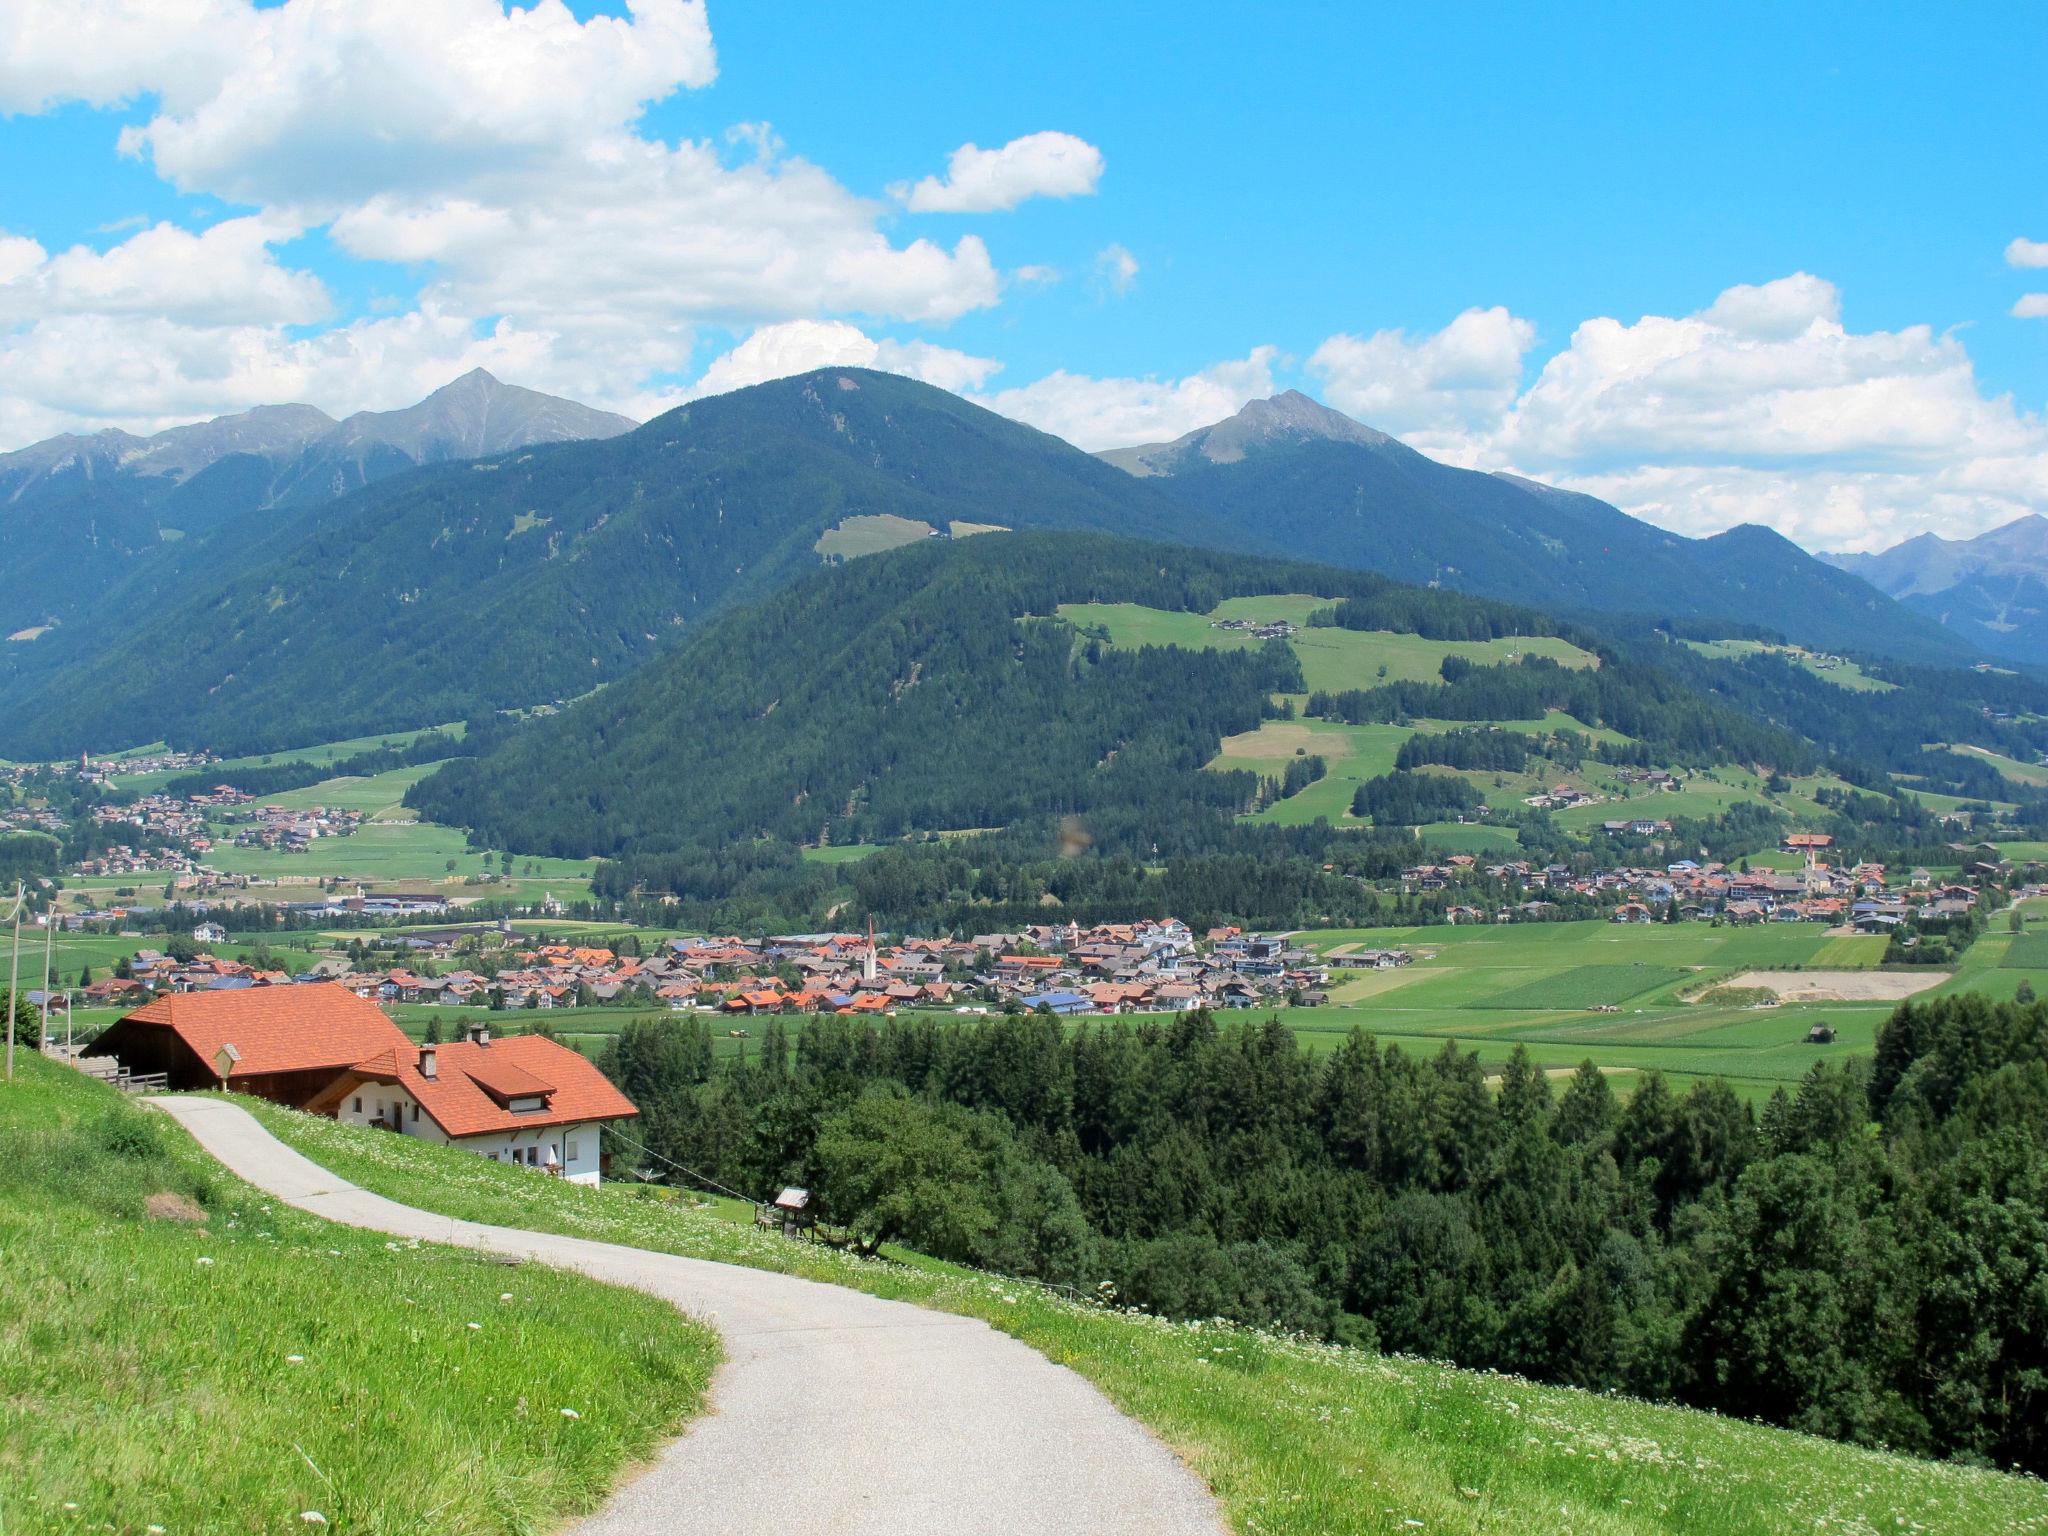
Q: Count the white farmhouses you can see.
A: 1